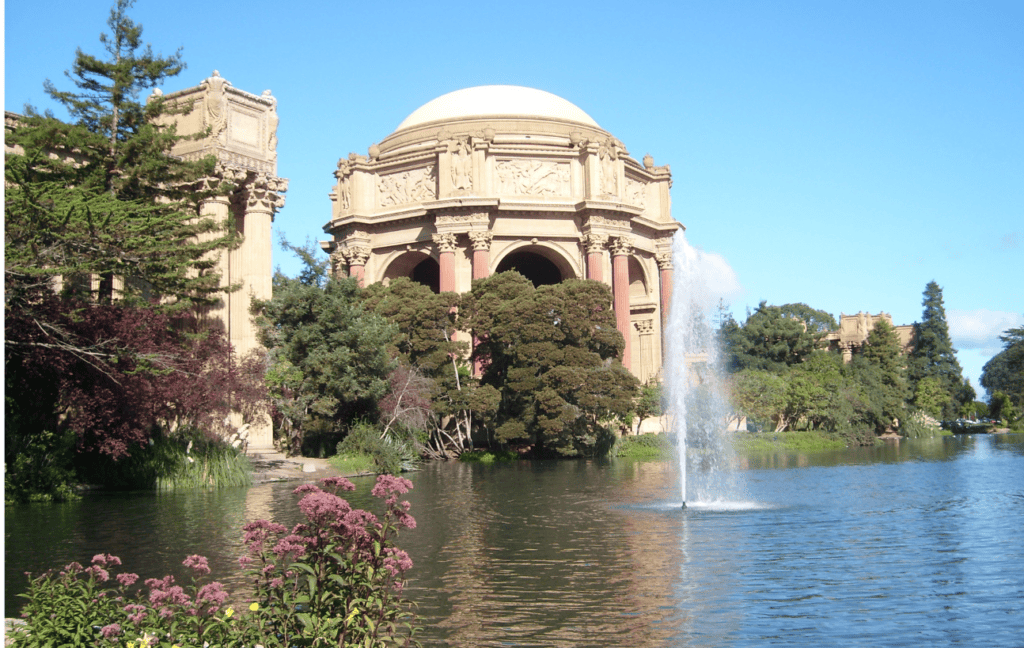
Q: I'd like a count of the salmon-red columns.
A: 6